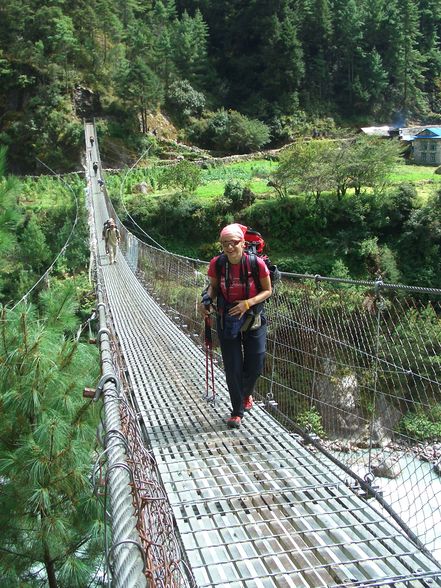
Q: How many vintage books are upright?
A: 0